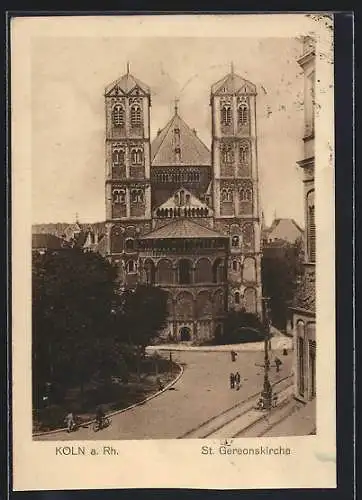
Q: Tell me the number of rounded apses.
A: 1